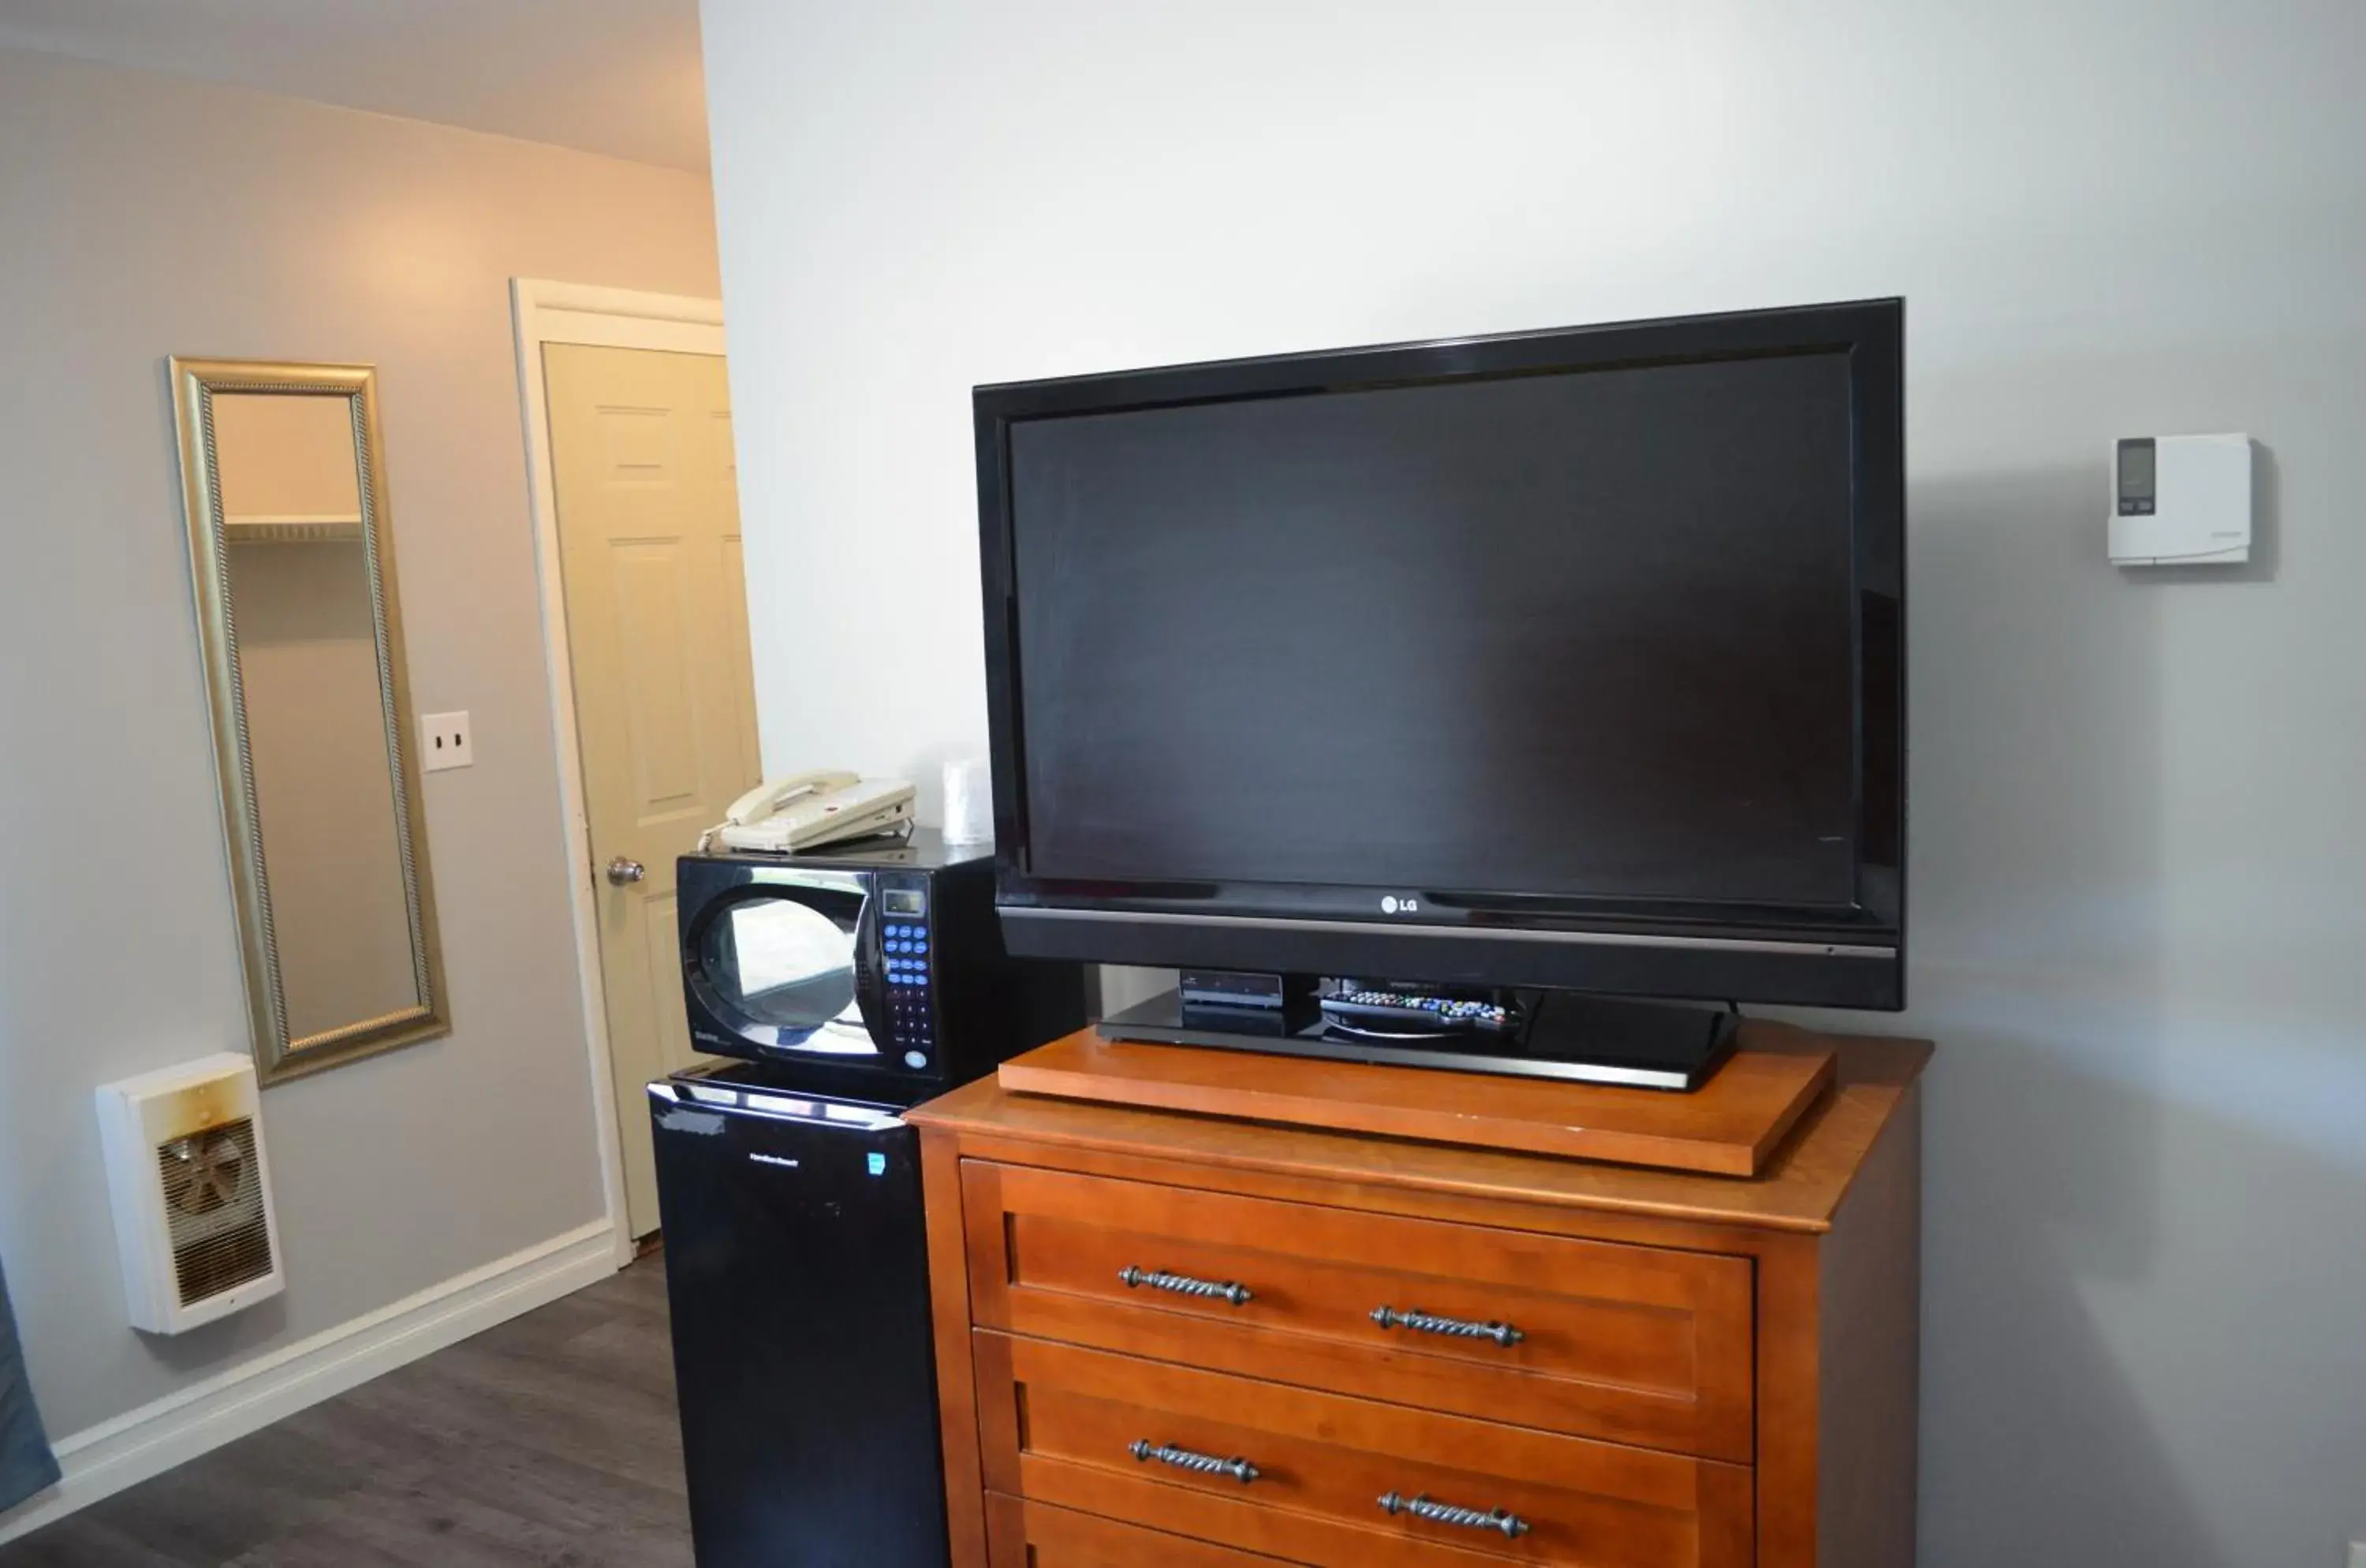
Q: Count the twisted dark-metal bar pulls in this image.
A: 4